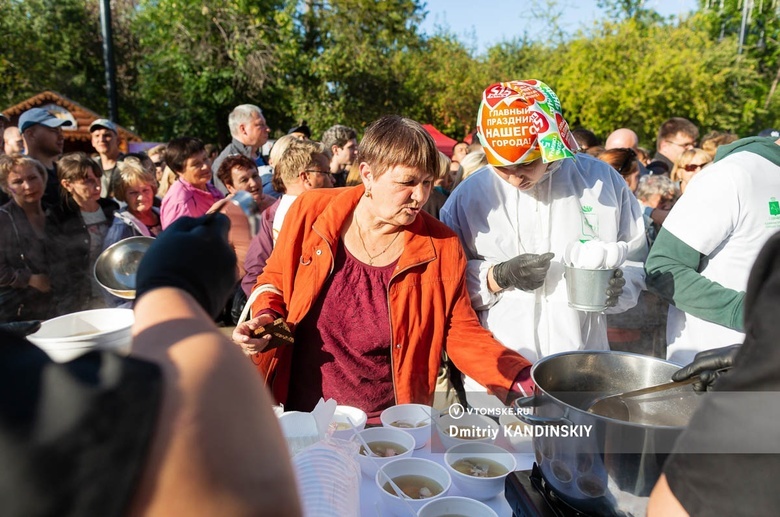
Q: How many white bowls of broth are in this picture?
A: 8